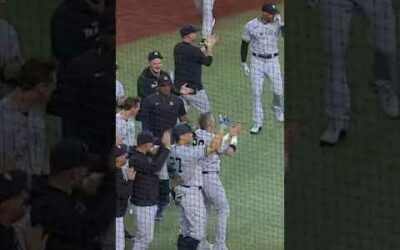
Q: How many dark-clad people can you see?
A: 5